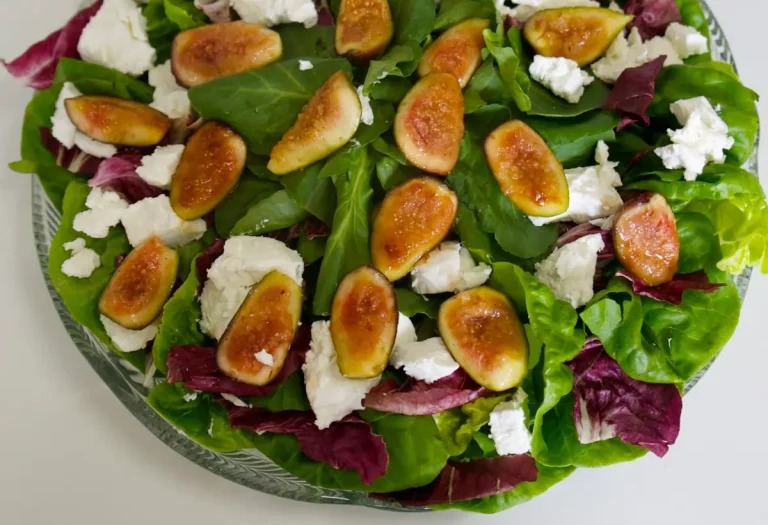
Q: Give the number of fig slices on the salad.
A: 15